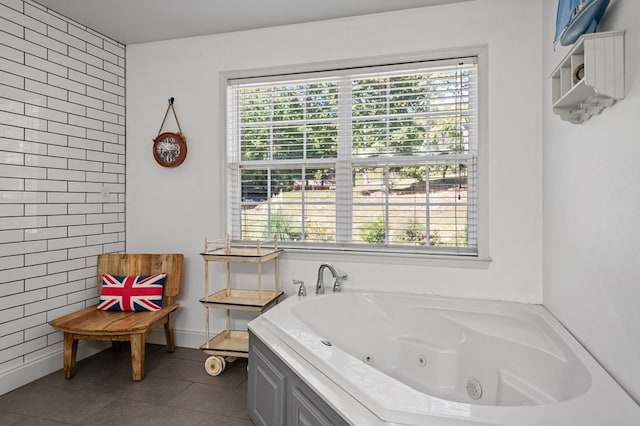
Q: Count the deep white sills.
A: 1